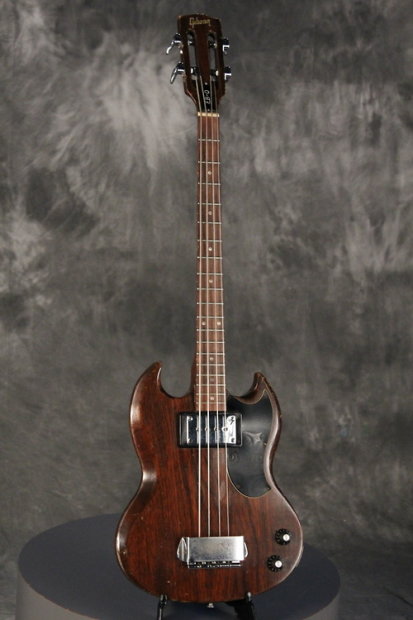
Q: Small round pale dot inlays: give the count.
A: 9